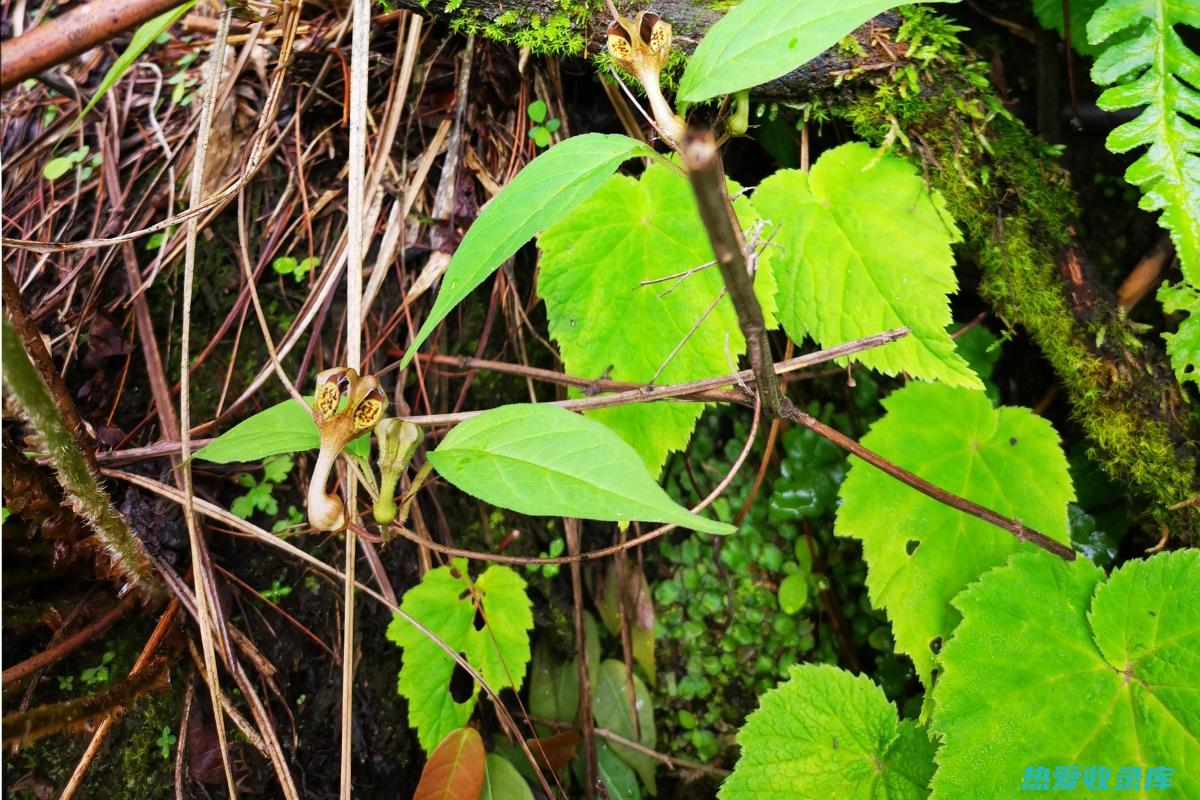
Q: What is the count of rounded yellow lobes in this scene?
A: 4